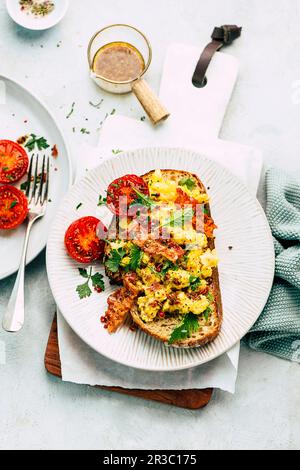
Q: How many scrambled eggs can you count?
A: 1